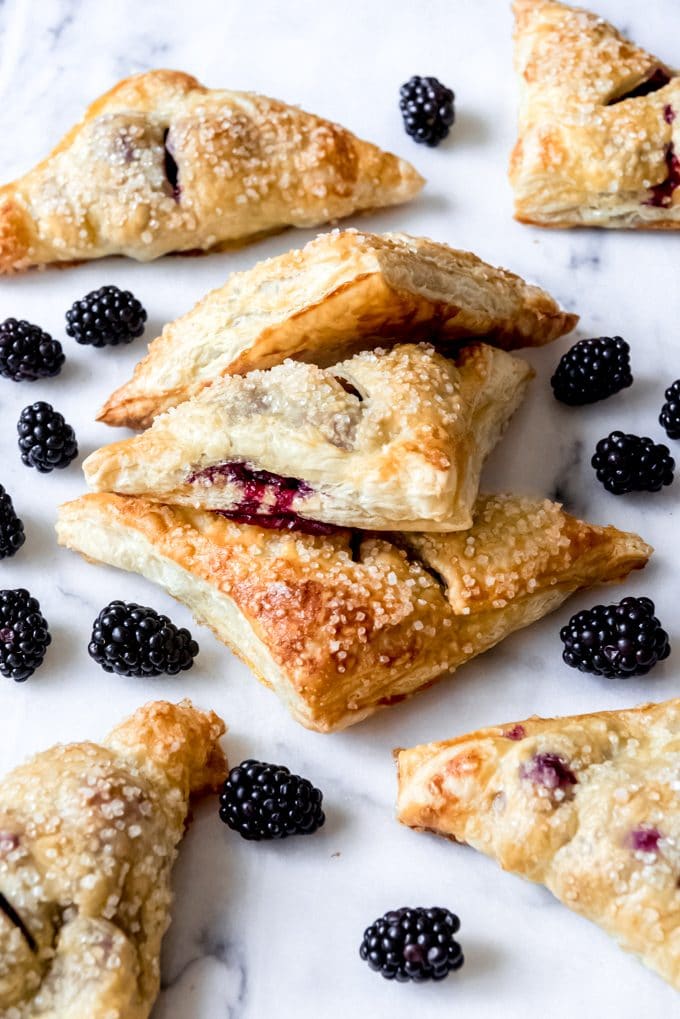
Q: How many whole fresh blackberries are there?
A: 13